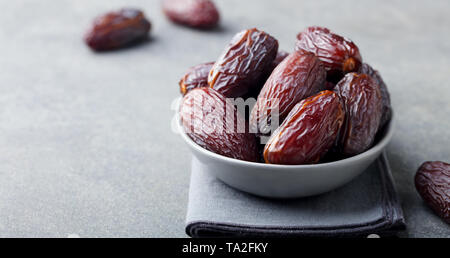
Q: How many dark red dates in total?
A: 12